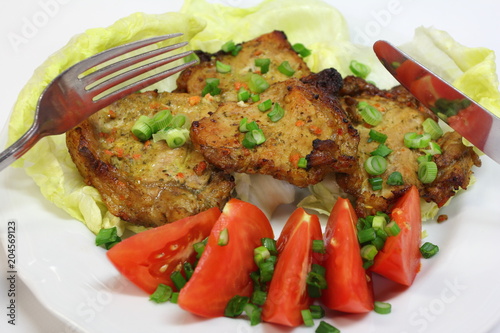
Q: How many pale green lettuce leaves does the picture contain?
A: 3